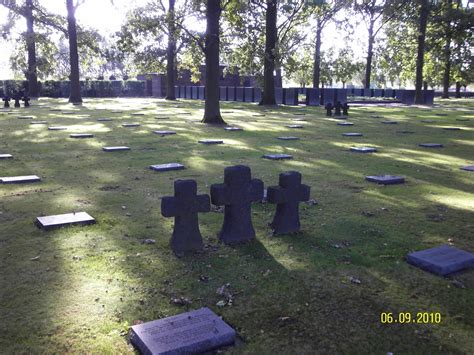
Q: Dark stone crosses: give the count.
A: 9